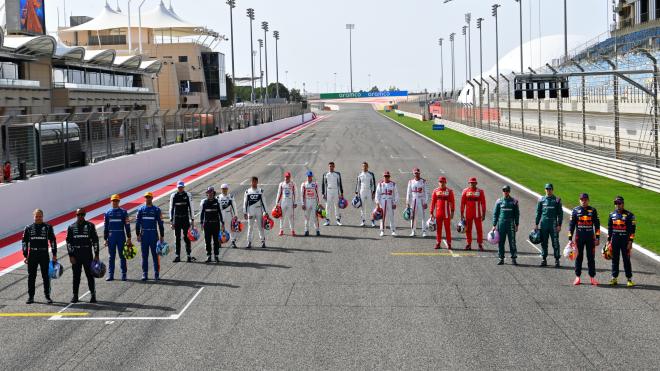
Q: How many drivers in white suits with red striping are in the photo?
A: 4